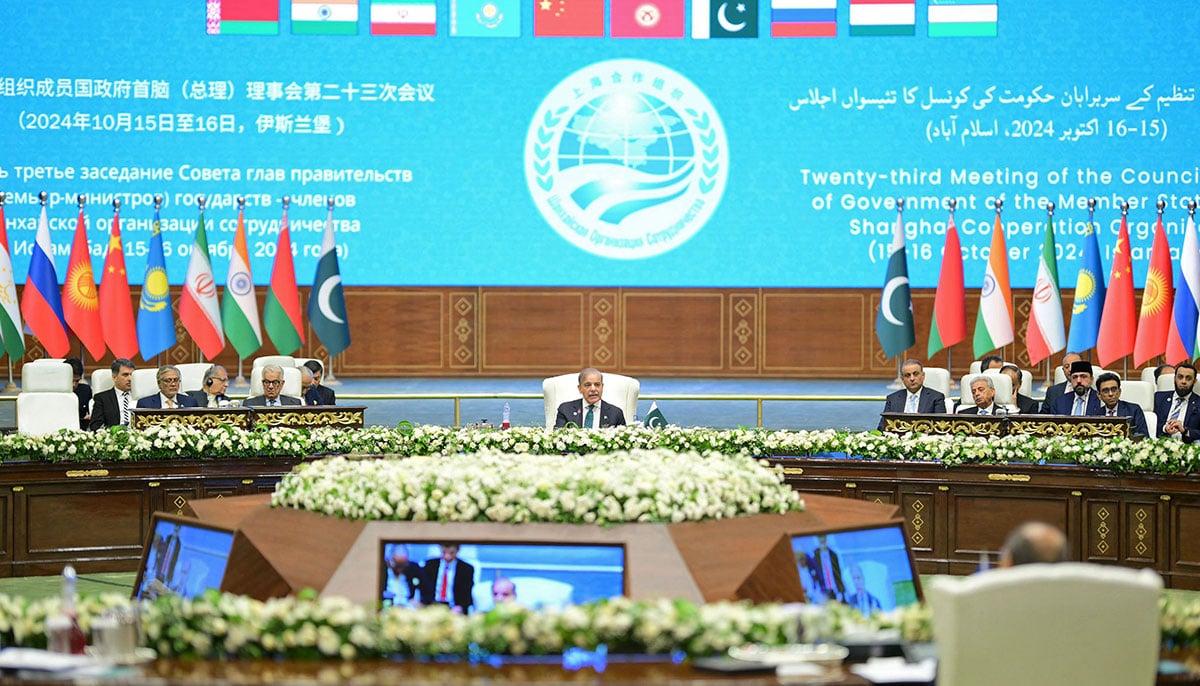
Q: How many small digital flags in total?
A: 10